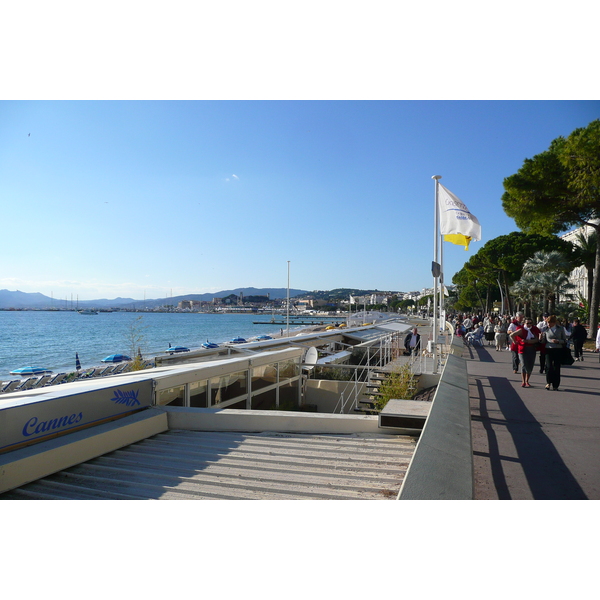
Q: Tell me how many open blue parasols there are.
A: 6